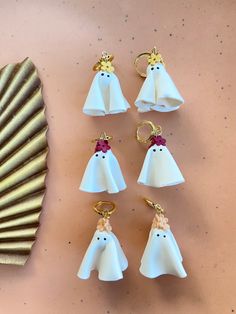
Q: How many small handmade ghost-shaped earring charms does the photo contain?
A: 6